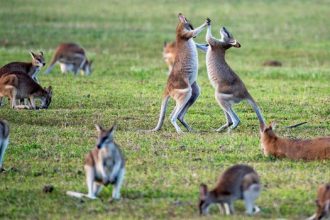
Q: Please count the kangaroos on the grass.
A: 11